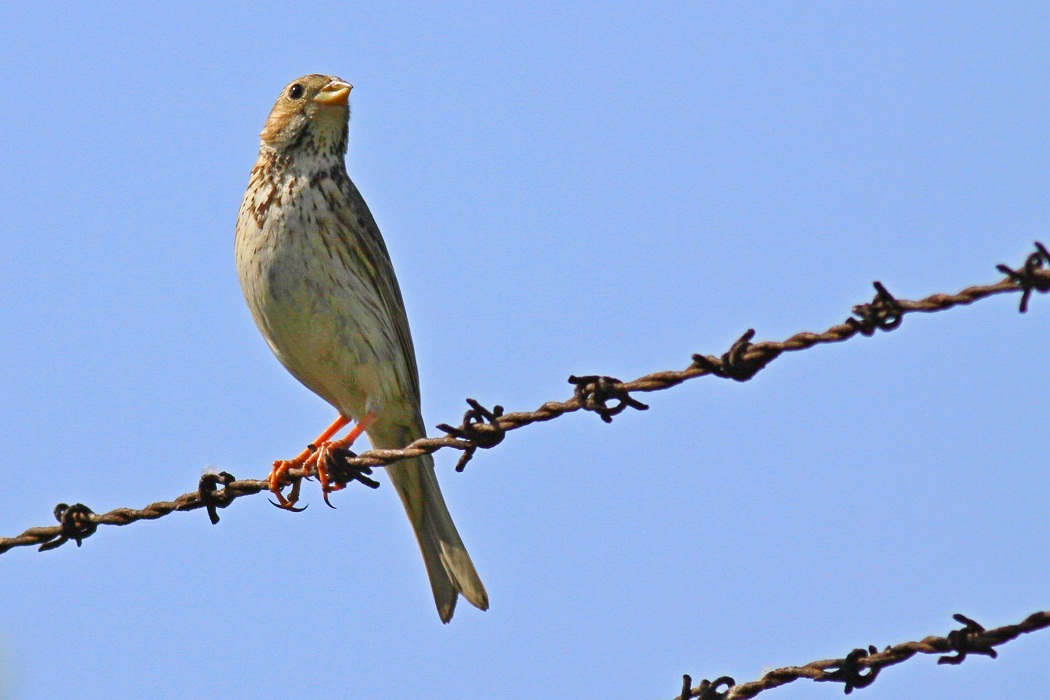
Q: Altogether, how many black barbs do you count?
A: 11